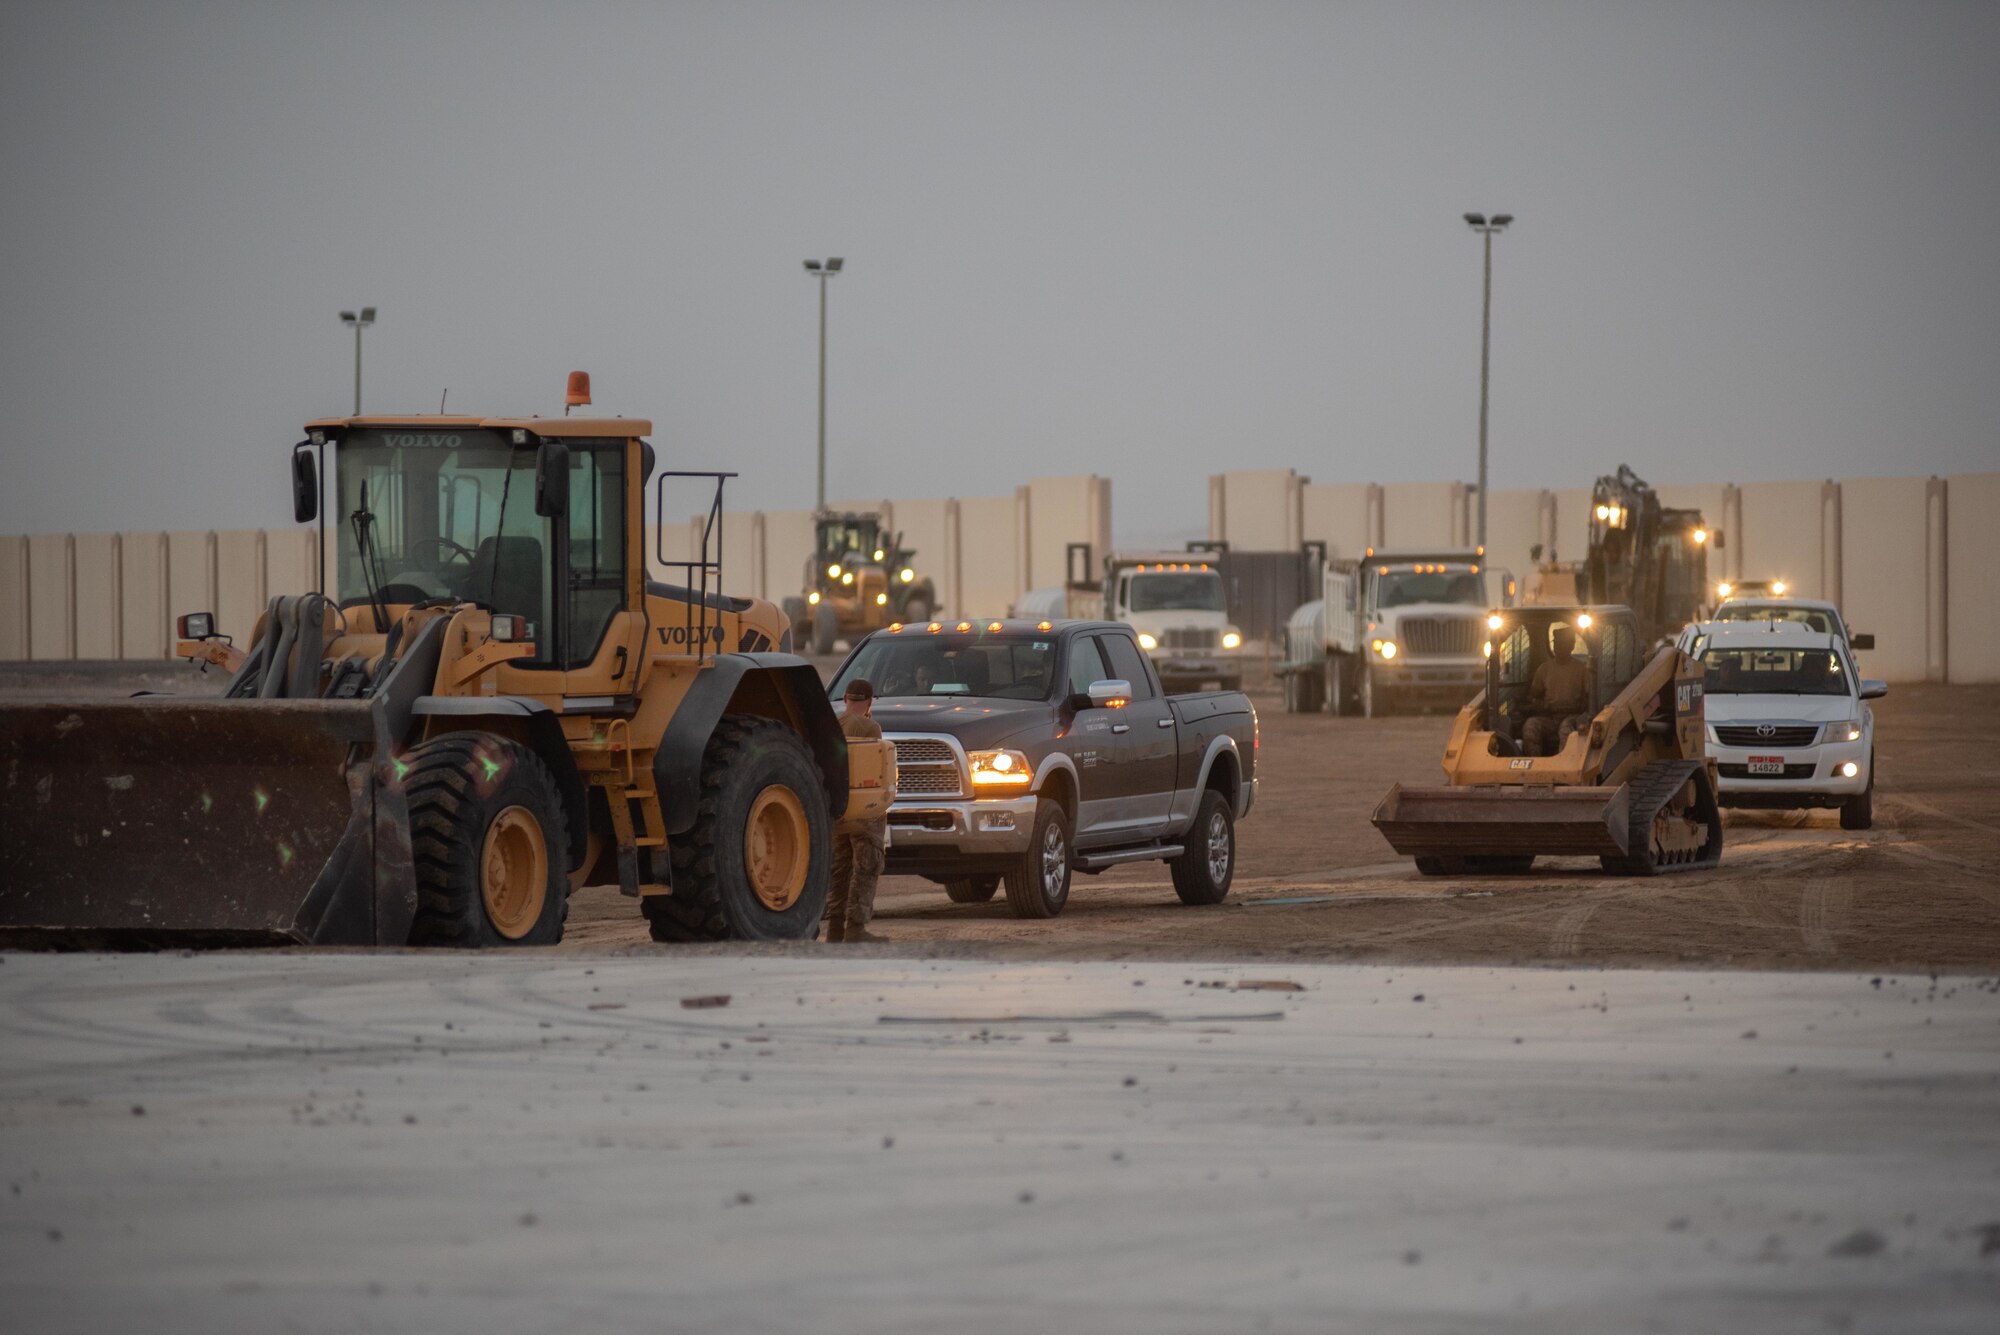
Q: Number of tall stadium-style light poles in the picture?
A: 3